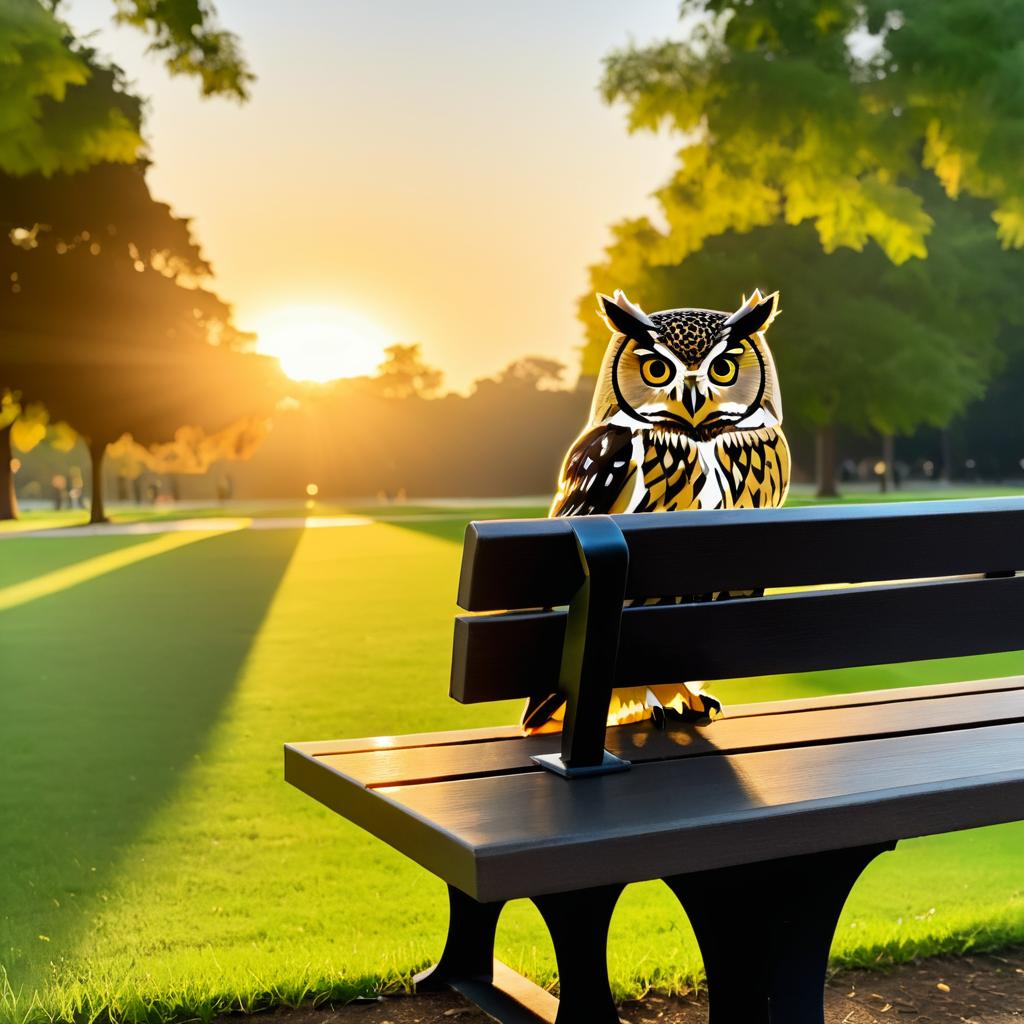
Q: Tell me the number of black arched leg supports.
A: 3